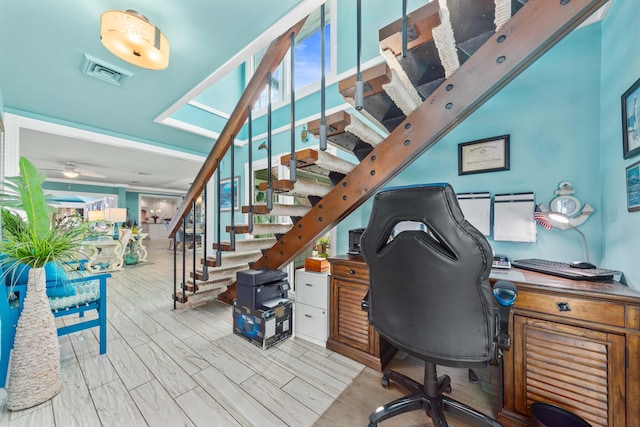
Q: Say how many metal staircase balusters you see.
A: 12